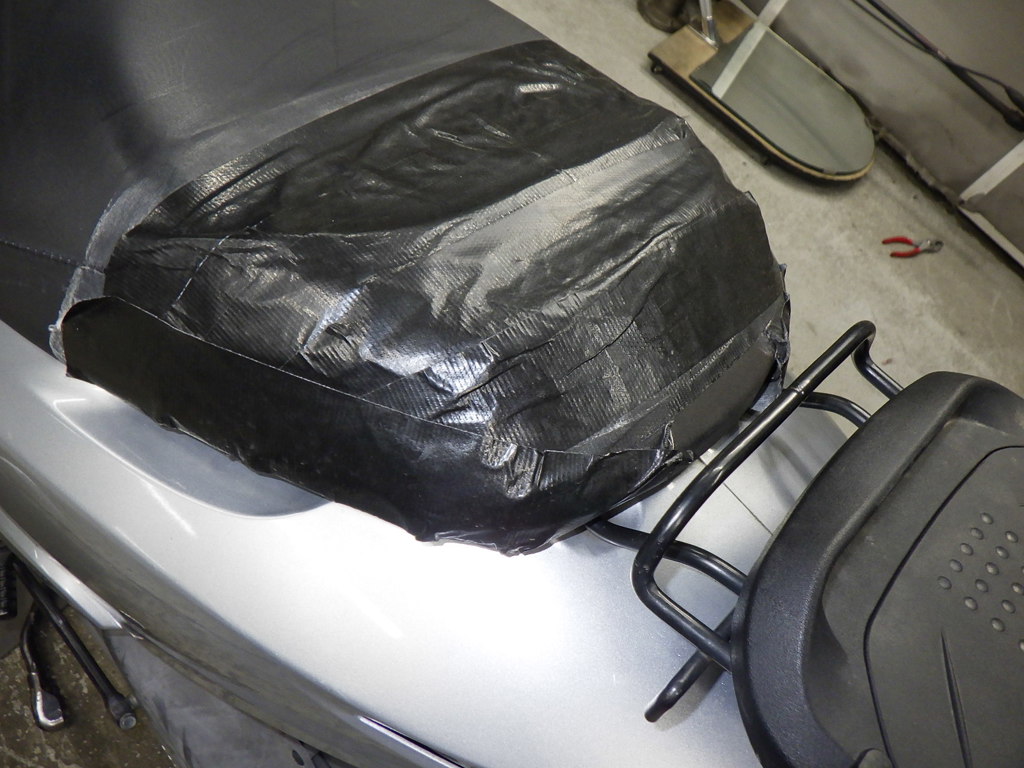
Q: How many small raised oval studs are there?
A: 15